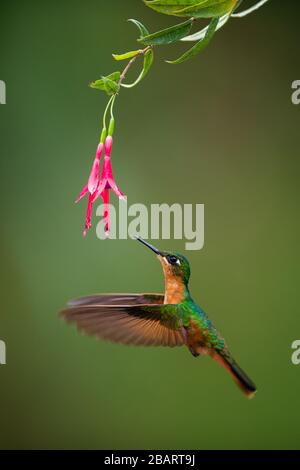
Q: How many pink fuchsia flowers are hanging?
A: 2